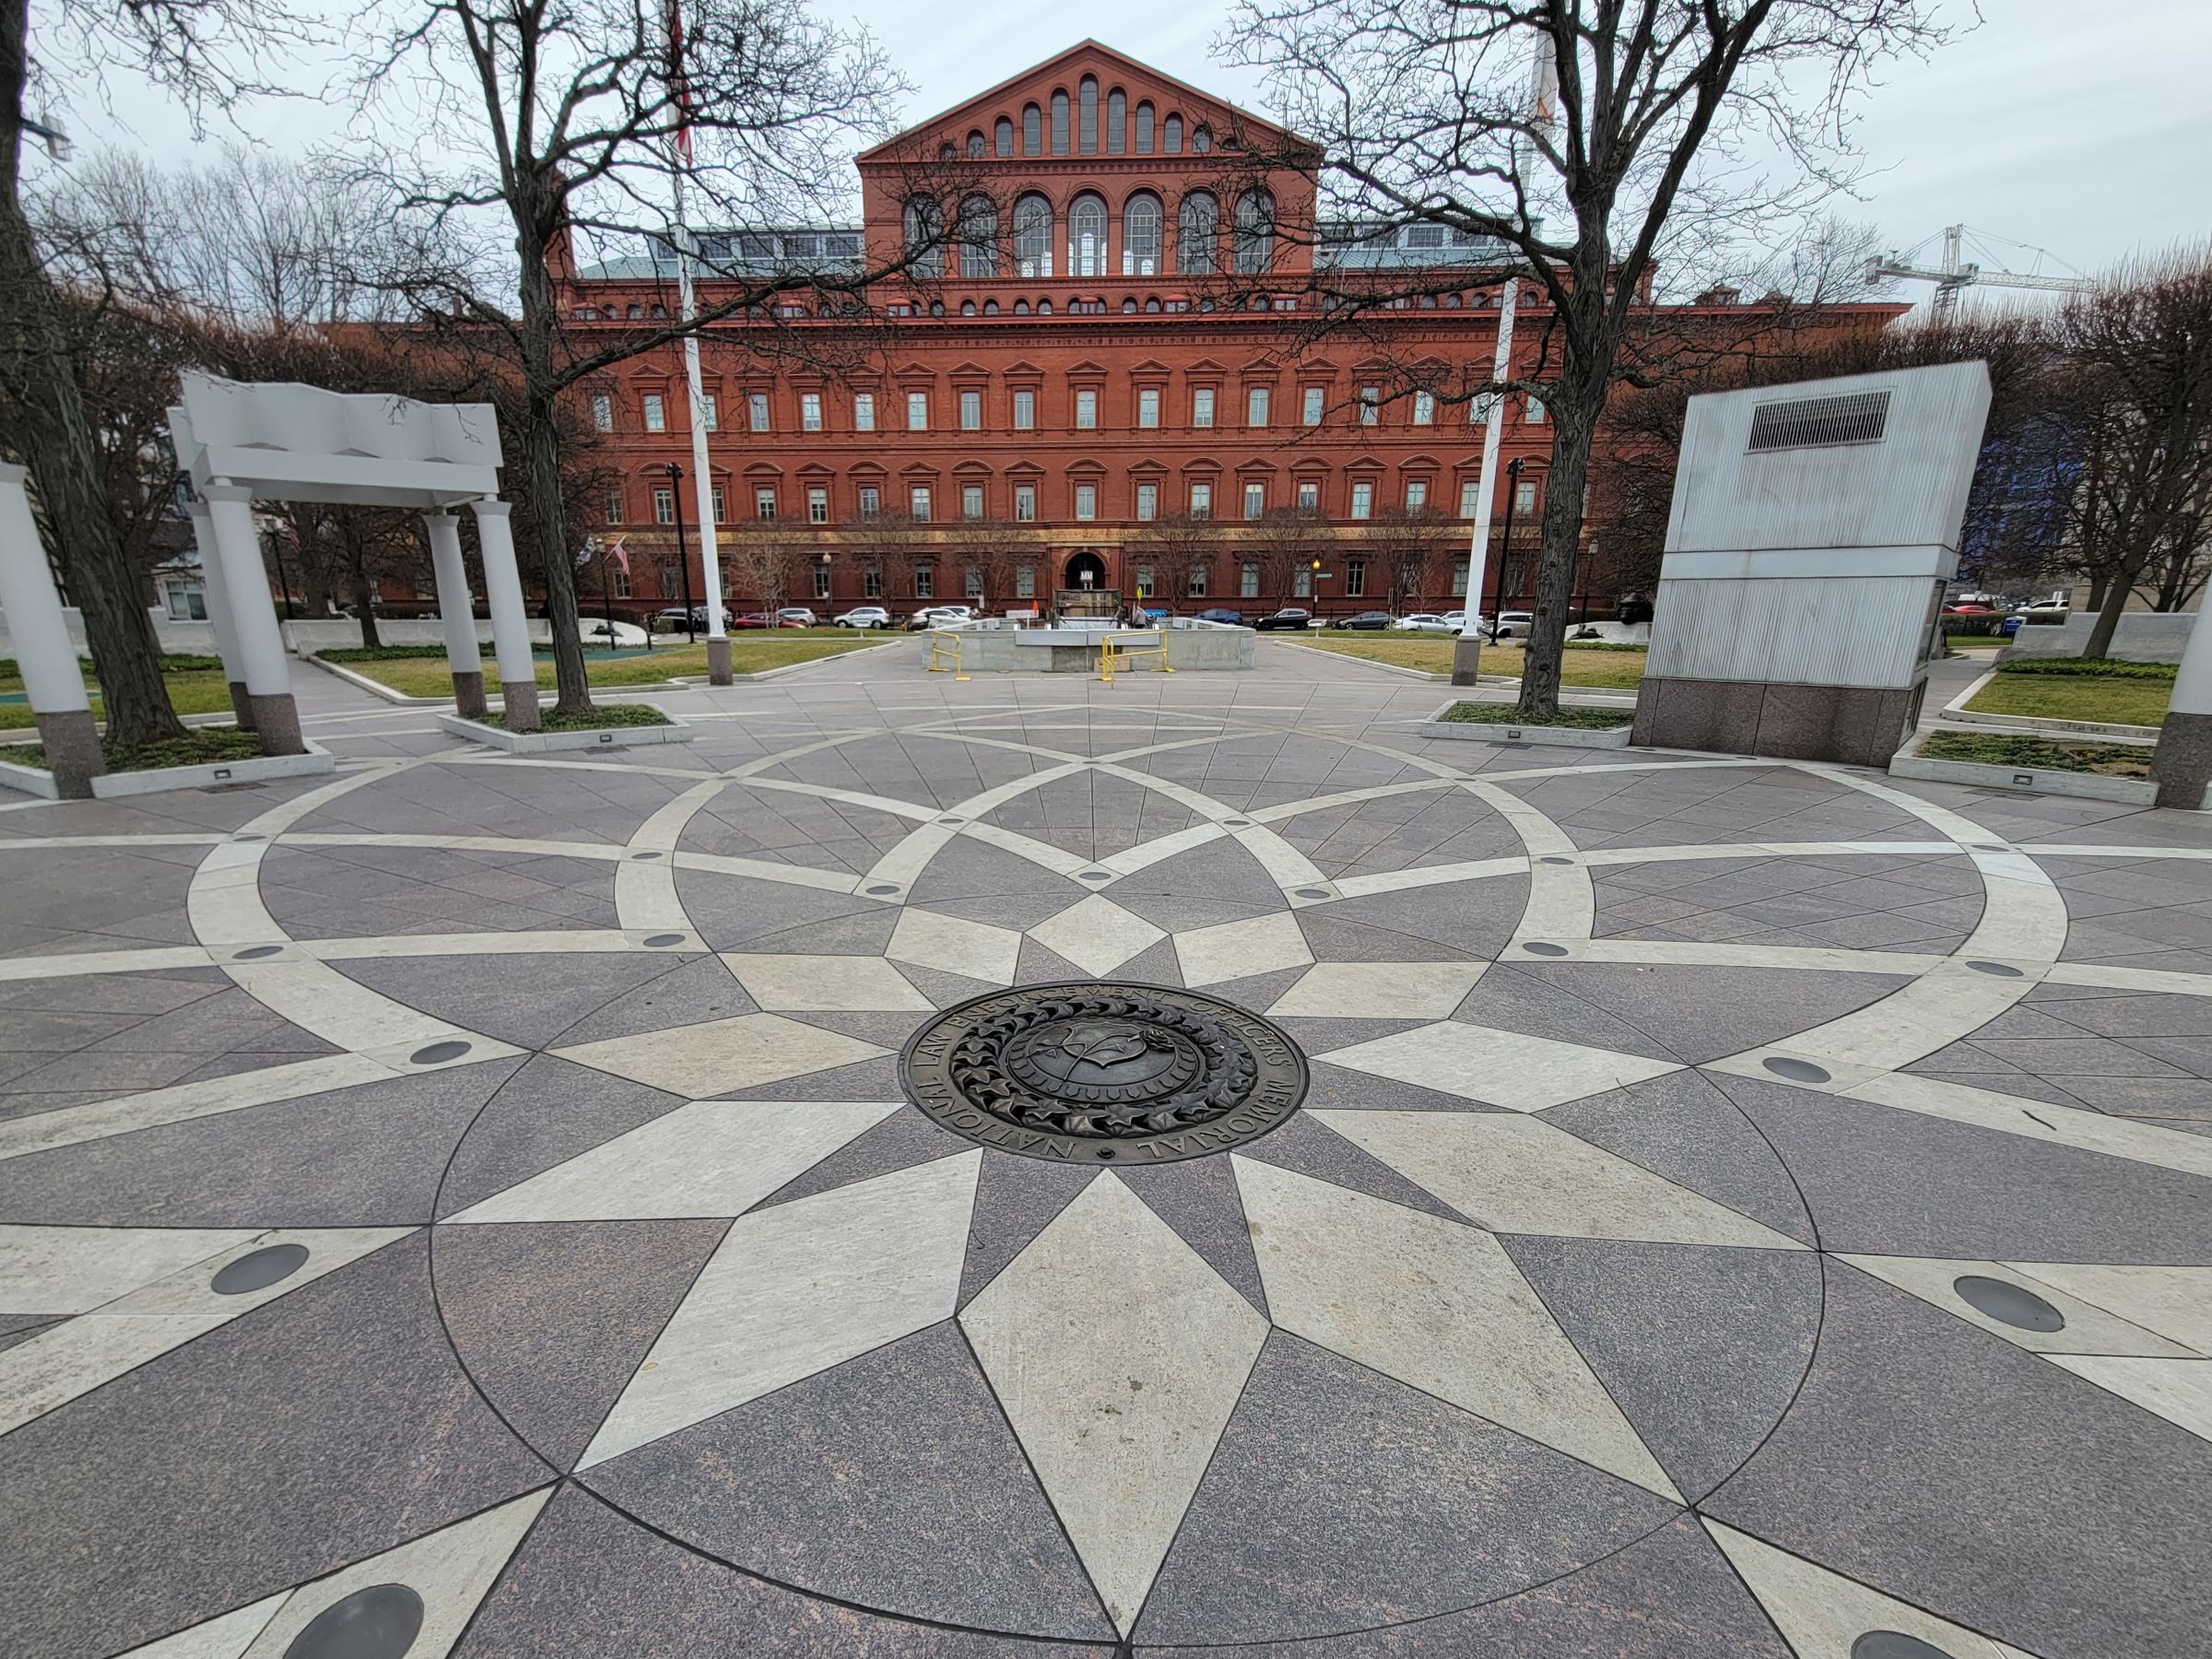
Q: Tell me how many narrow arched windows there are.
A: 11